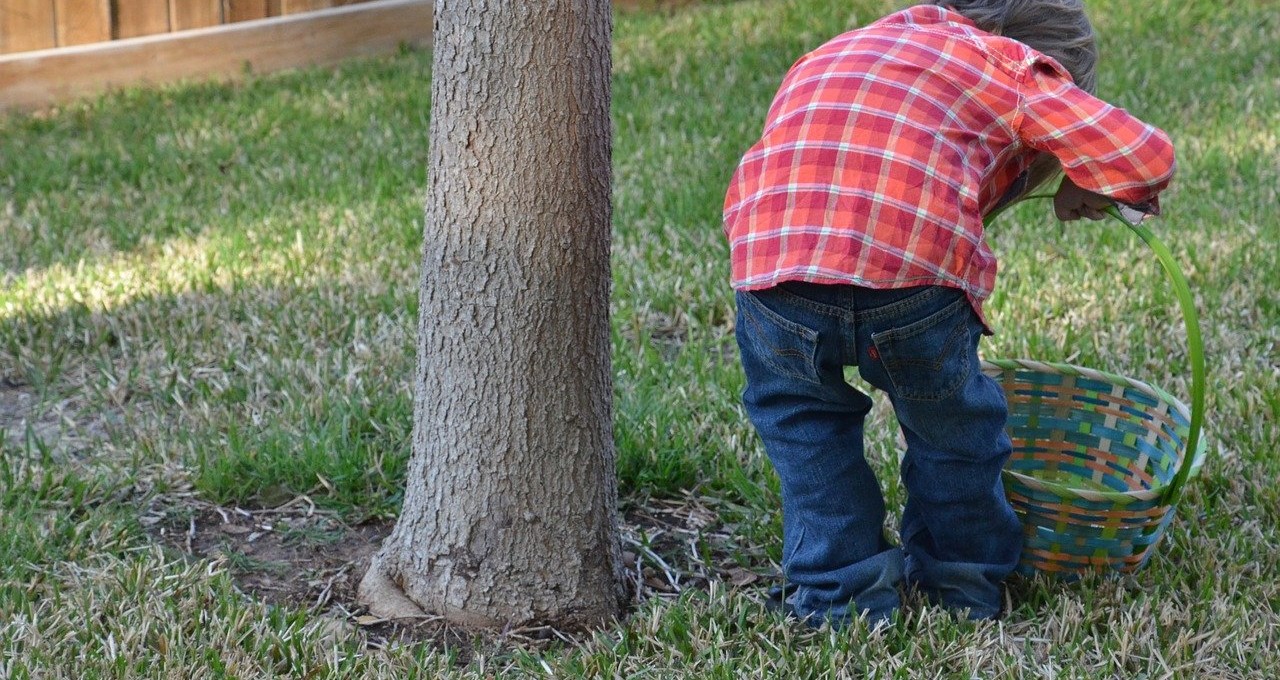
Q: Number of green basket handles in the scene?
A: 1